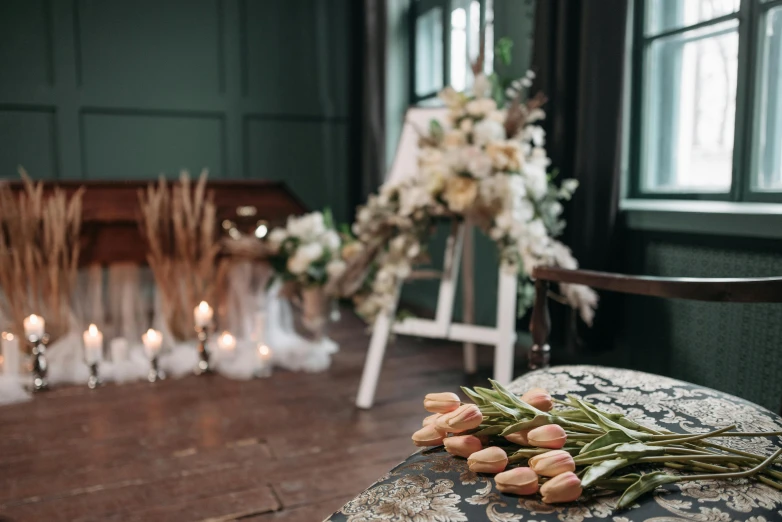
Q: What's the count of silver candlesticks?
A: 4